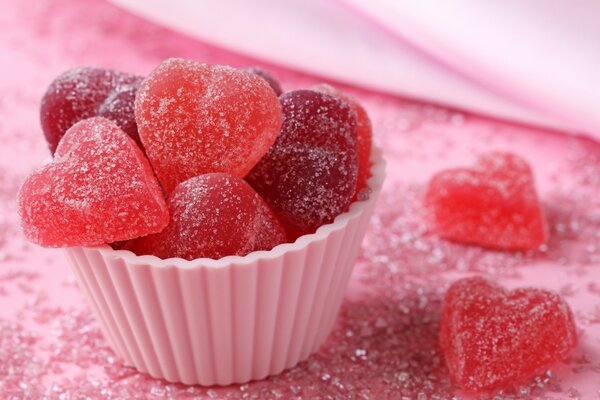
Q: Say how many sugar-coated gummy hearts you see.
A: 9